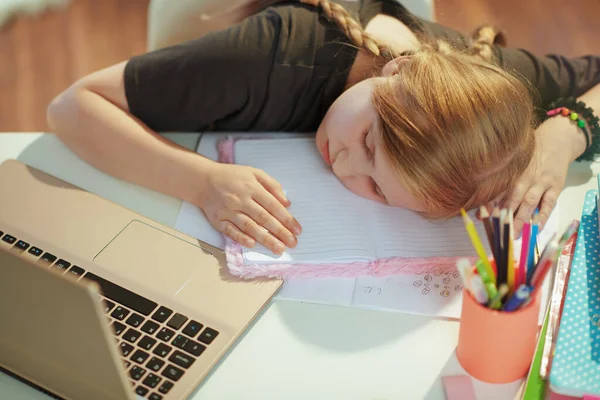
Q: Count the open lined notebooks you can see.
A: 1